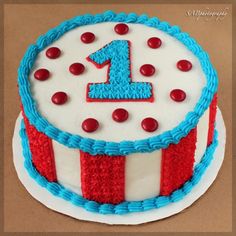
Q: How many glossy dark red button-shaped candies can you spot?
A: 13